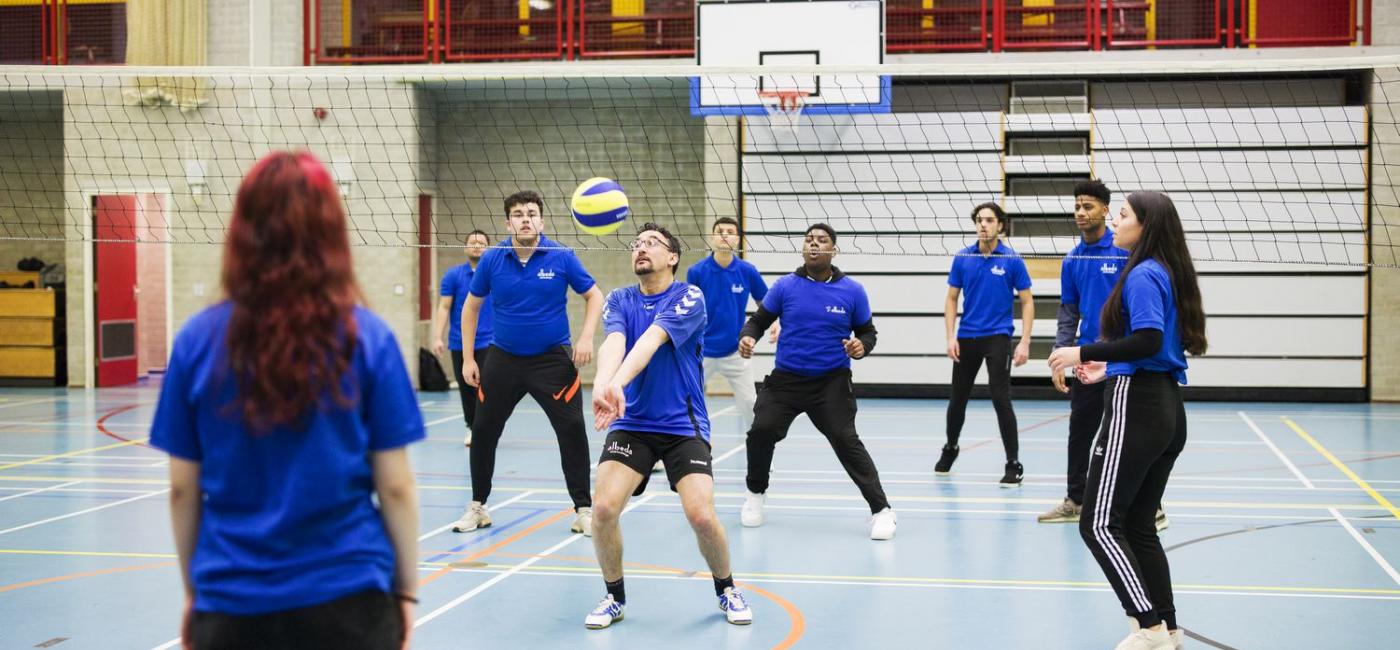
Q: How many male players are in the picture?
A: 7